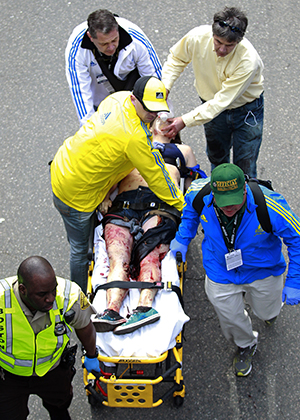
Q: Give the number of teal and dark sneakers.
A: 2